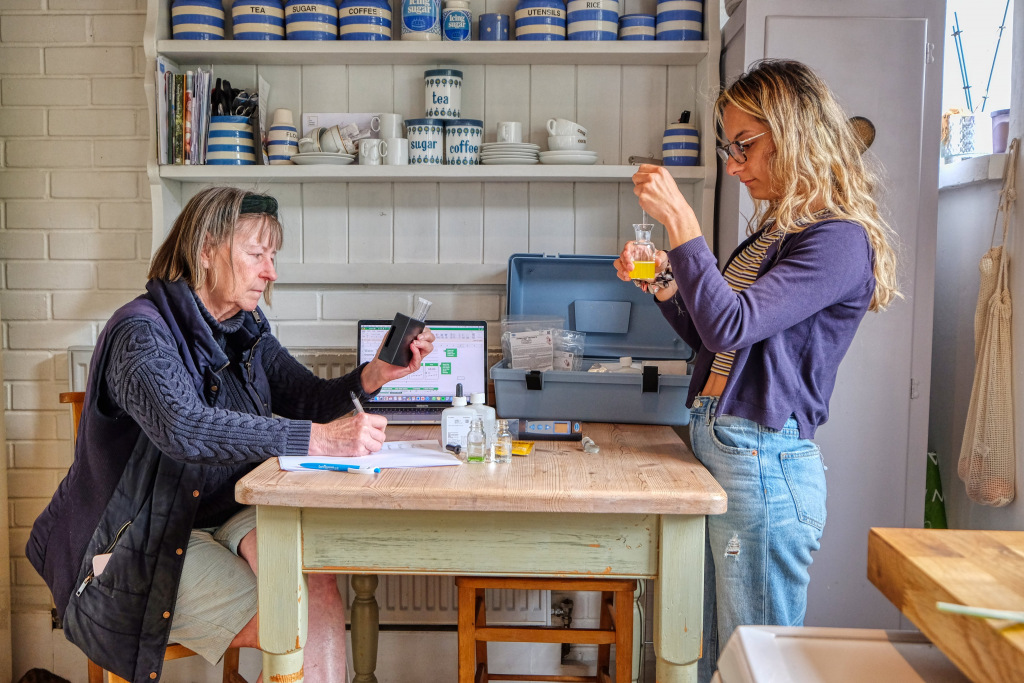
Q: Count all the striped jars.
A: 11